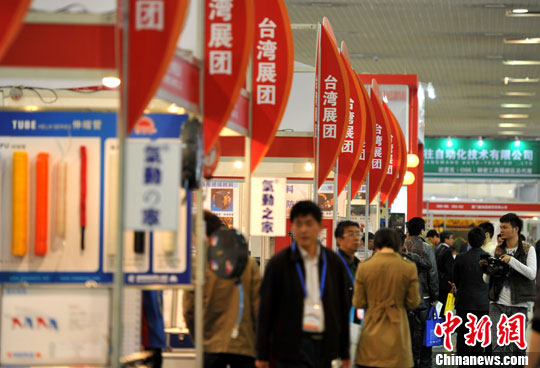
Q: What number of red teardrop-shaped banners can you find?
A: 10